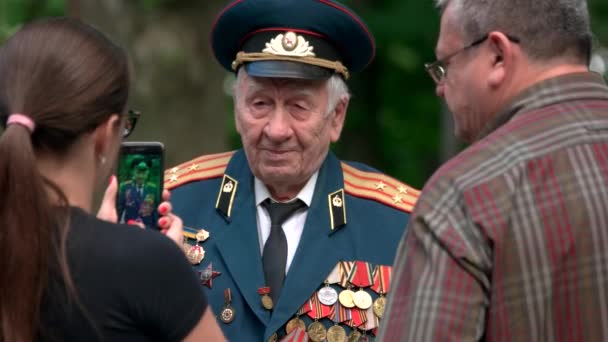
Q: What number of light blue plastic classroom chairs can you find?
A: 0